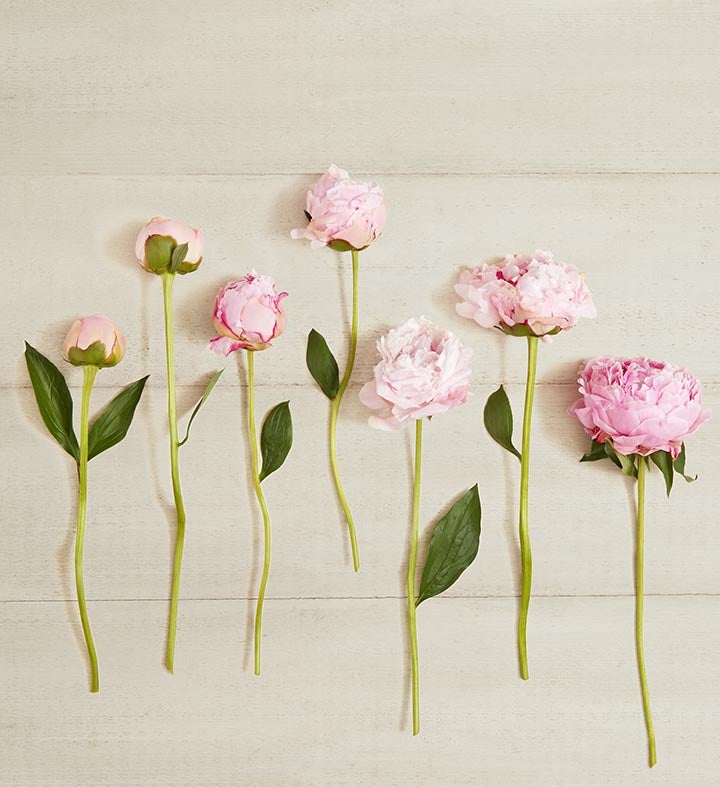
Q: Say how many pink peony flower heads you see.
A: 7